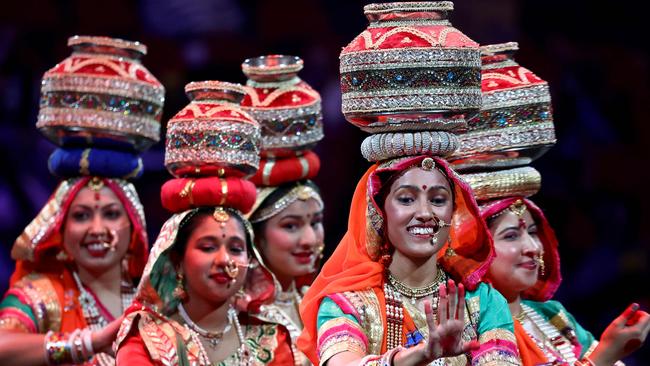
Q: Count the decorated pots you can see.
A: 5